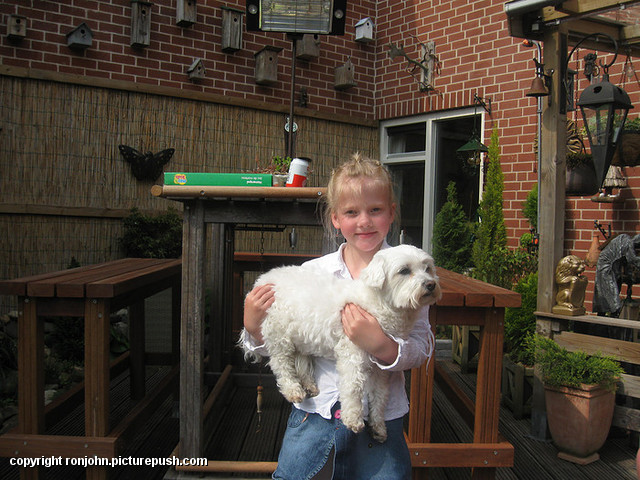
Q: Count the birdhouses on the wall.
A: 10